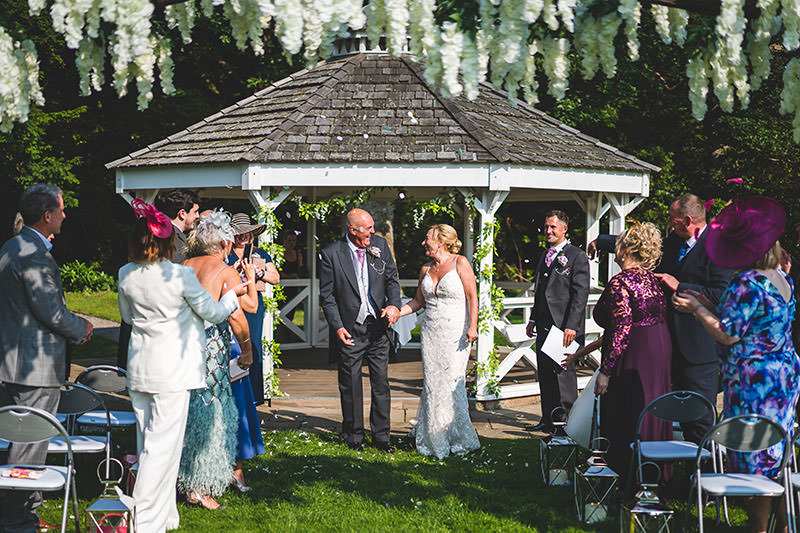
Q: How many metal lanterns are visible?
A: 4